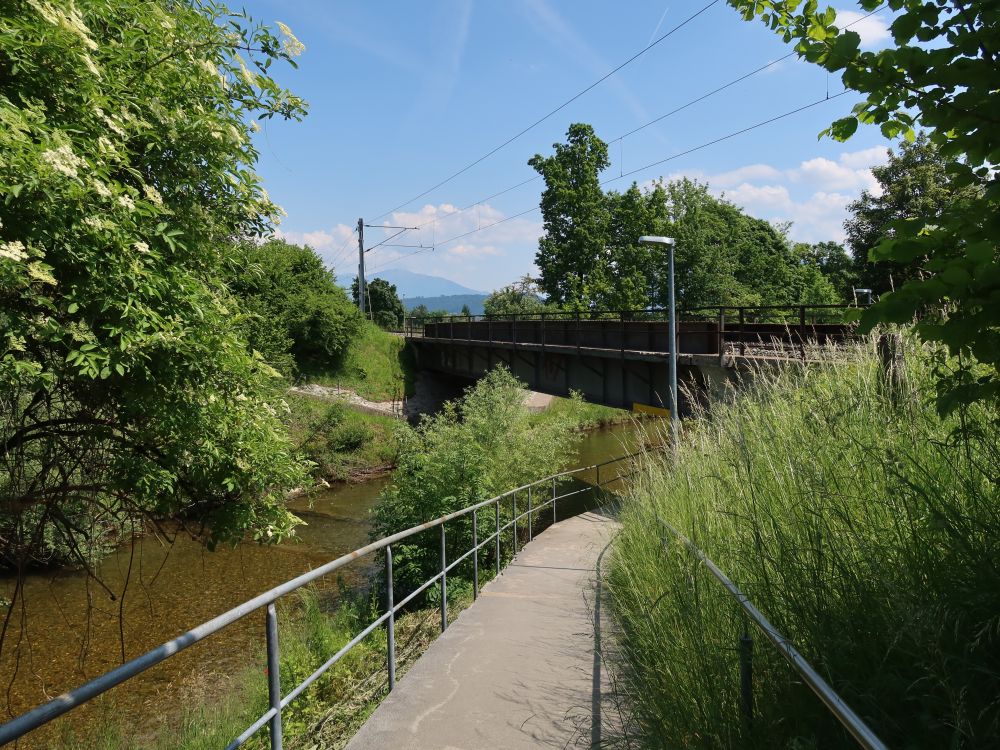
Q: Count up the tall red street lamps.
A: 0